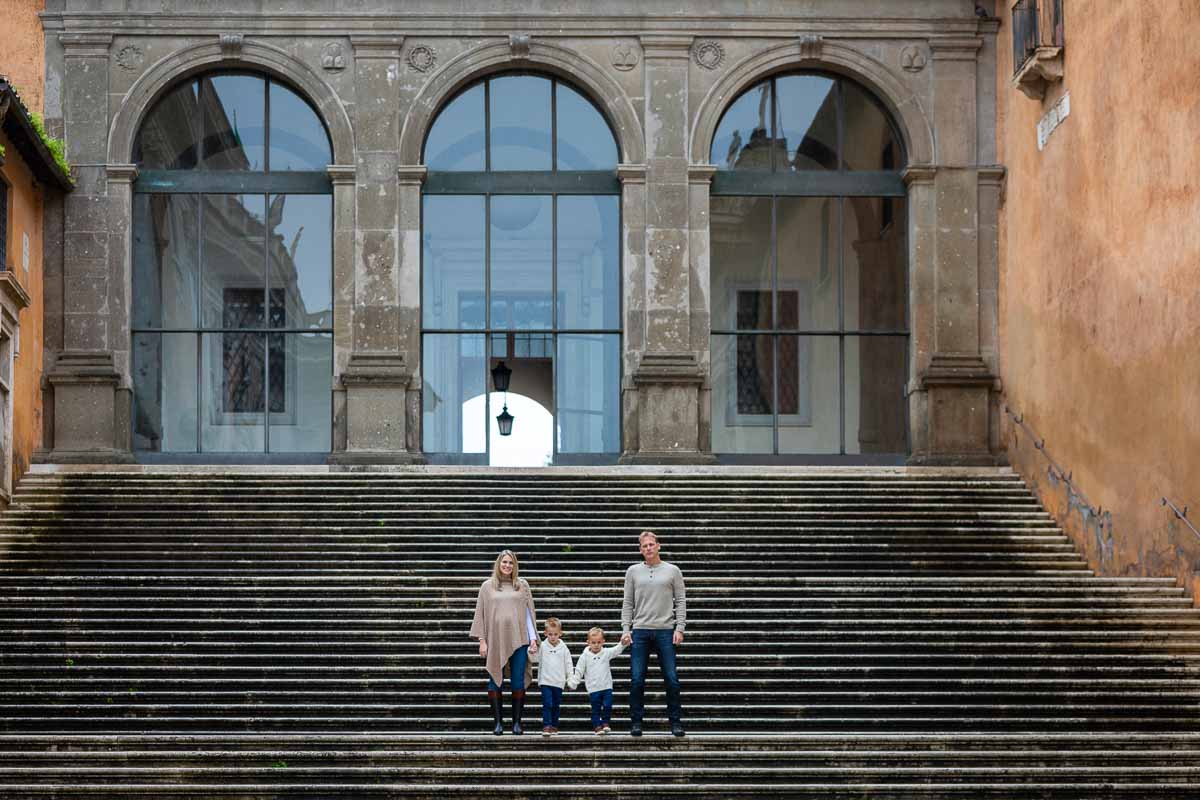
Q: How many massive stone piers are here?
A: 4